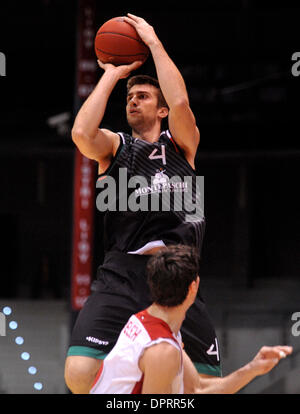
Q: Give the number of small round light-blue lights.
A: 6